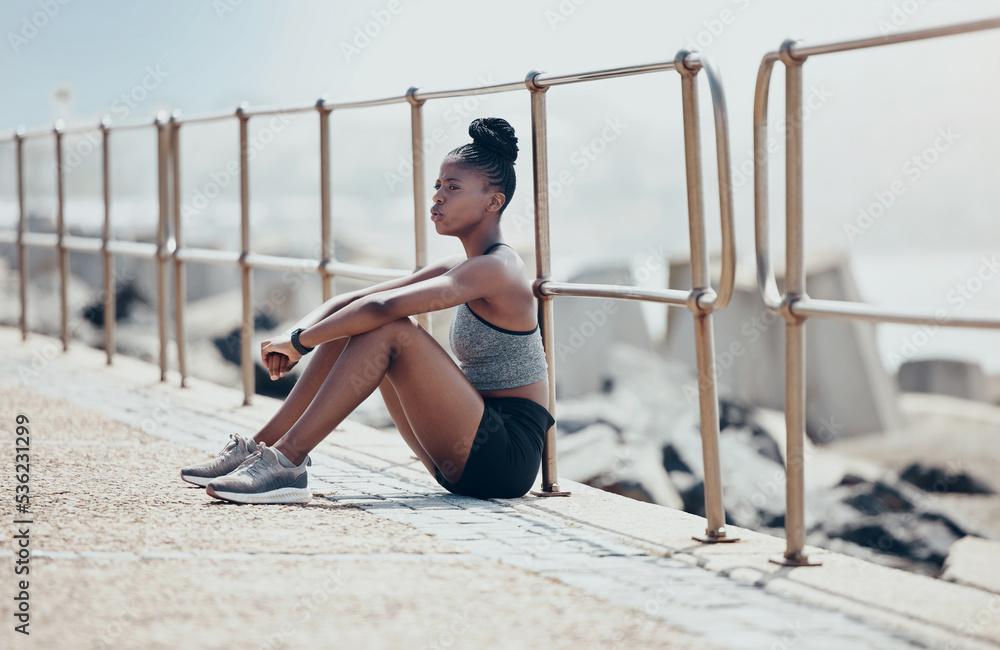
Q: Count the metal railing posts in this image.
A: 11